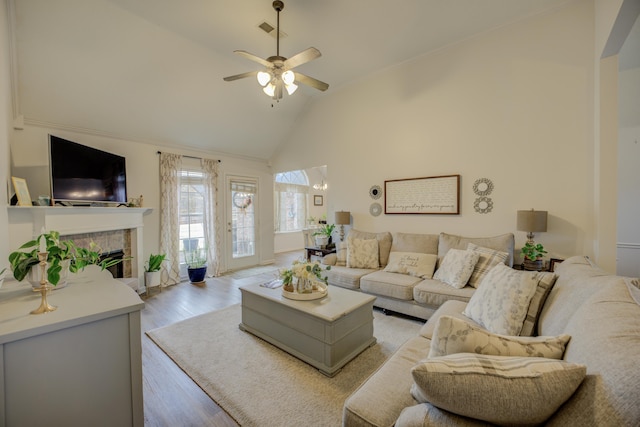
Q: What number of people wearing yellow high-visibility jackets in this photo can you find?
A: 0